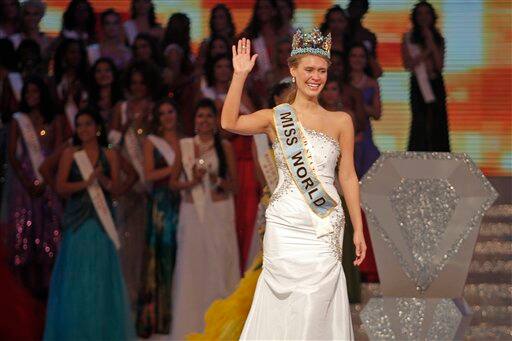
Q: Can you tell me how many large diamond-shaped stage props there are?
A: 1